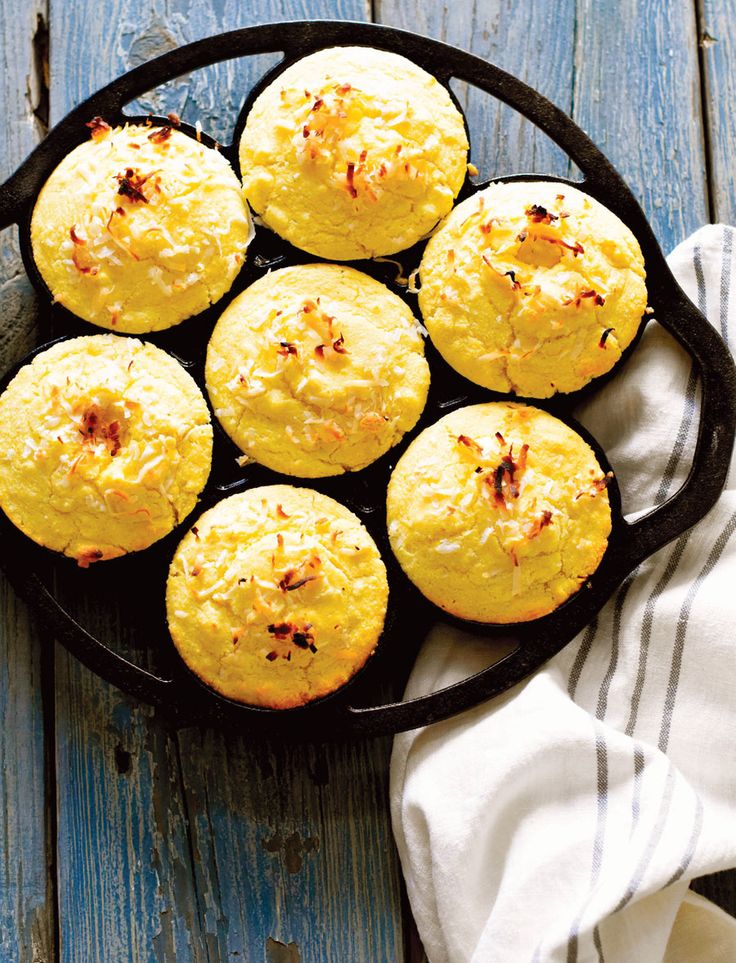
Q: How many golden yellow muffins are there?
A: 7